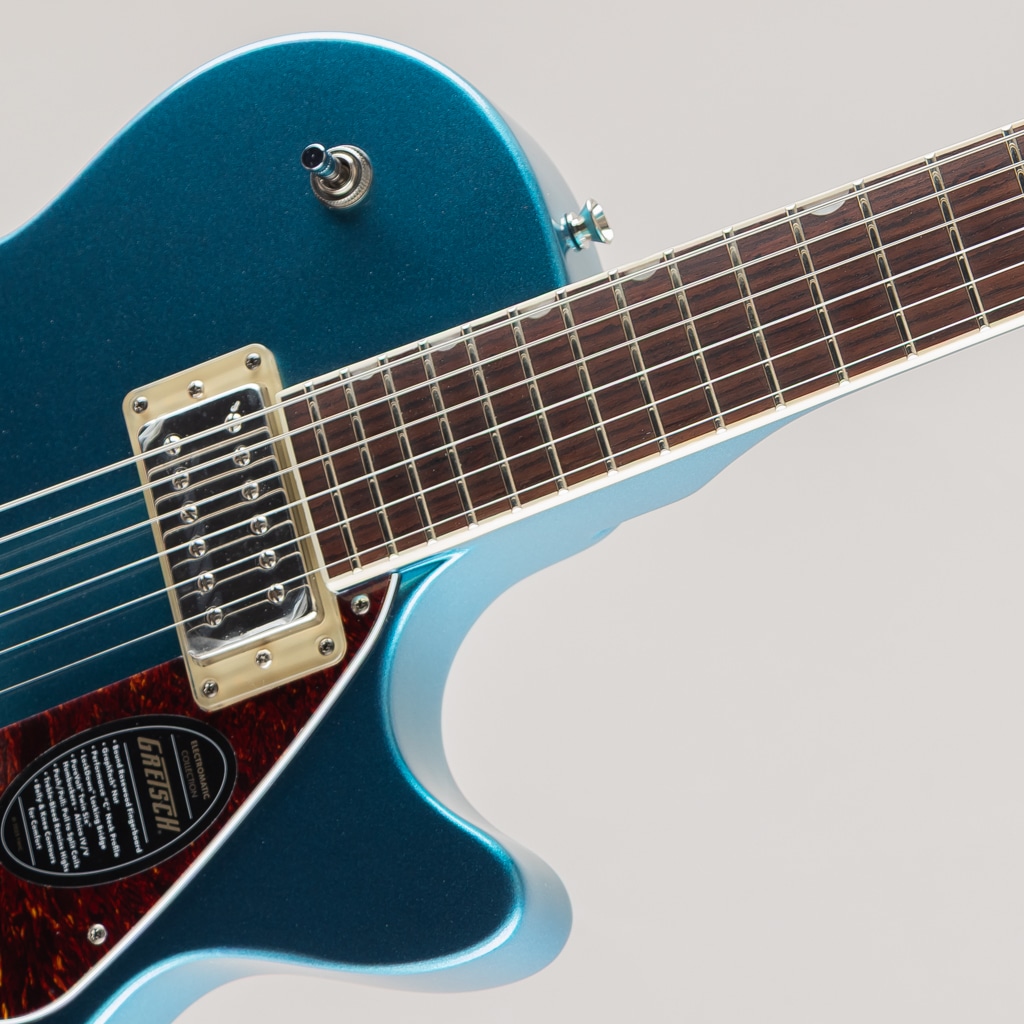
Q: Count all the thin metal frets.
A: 14